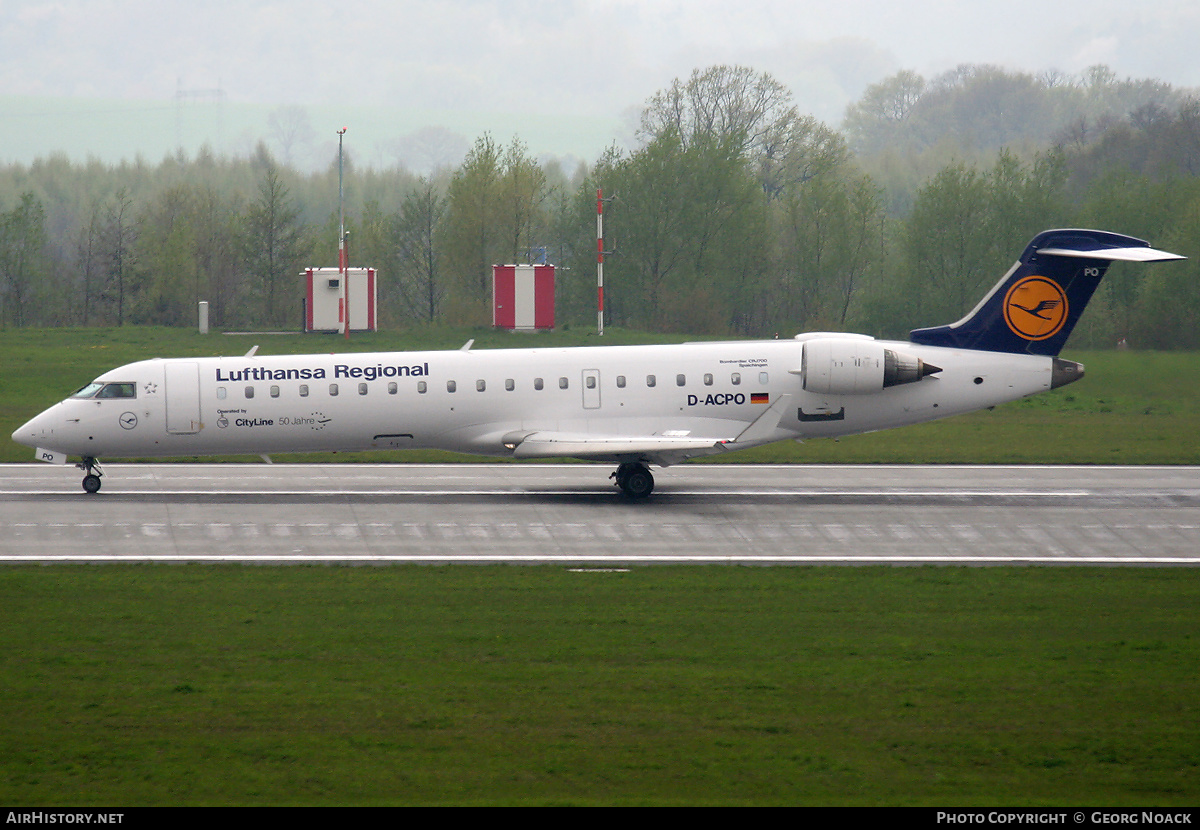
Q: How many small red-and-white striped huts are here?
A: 2